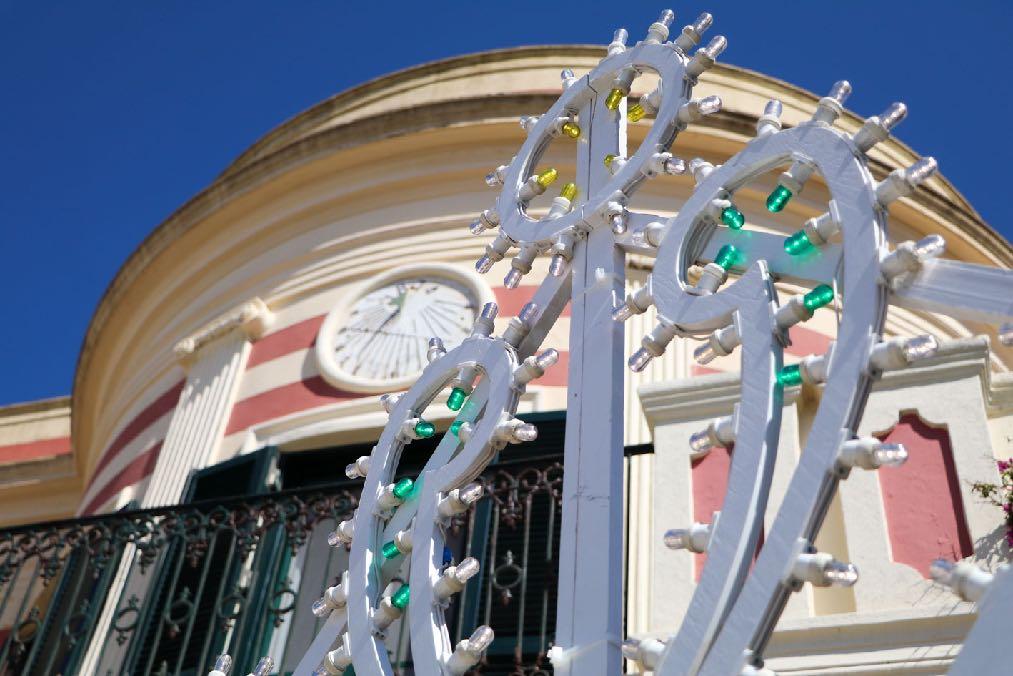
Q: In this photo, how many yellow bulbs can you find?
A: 6